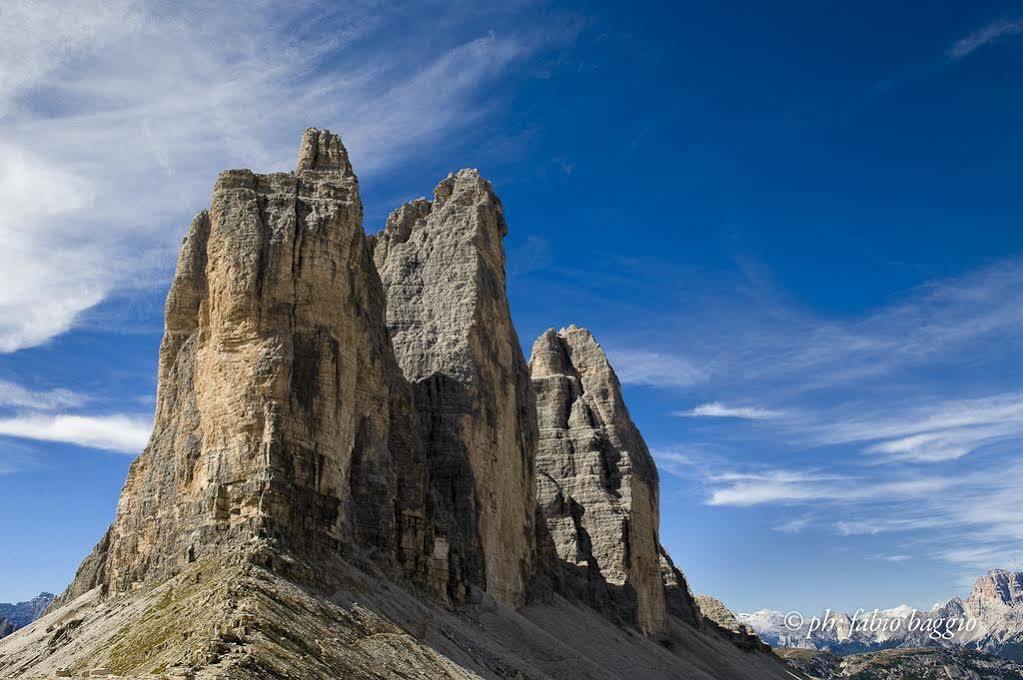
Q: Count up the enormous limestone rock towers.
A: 3